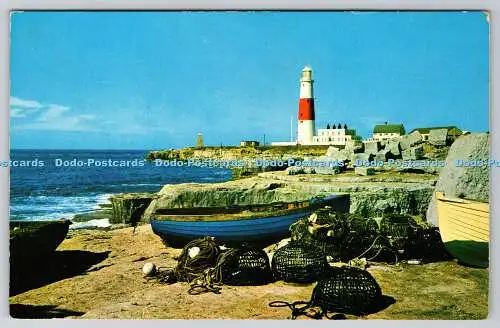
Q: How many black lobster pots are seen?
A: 3